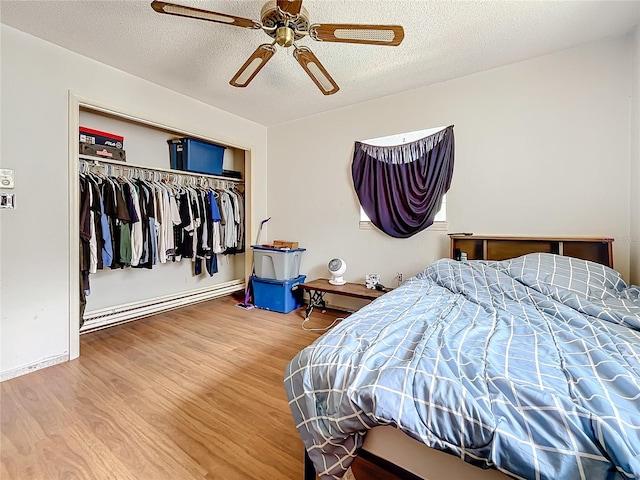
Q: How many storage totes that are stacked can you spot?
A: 2